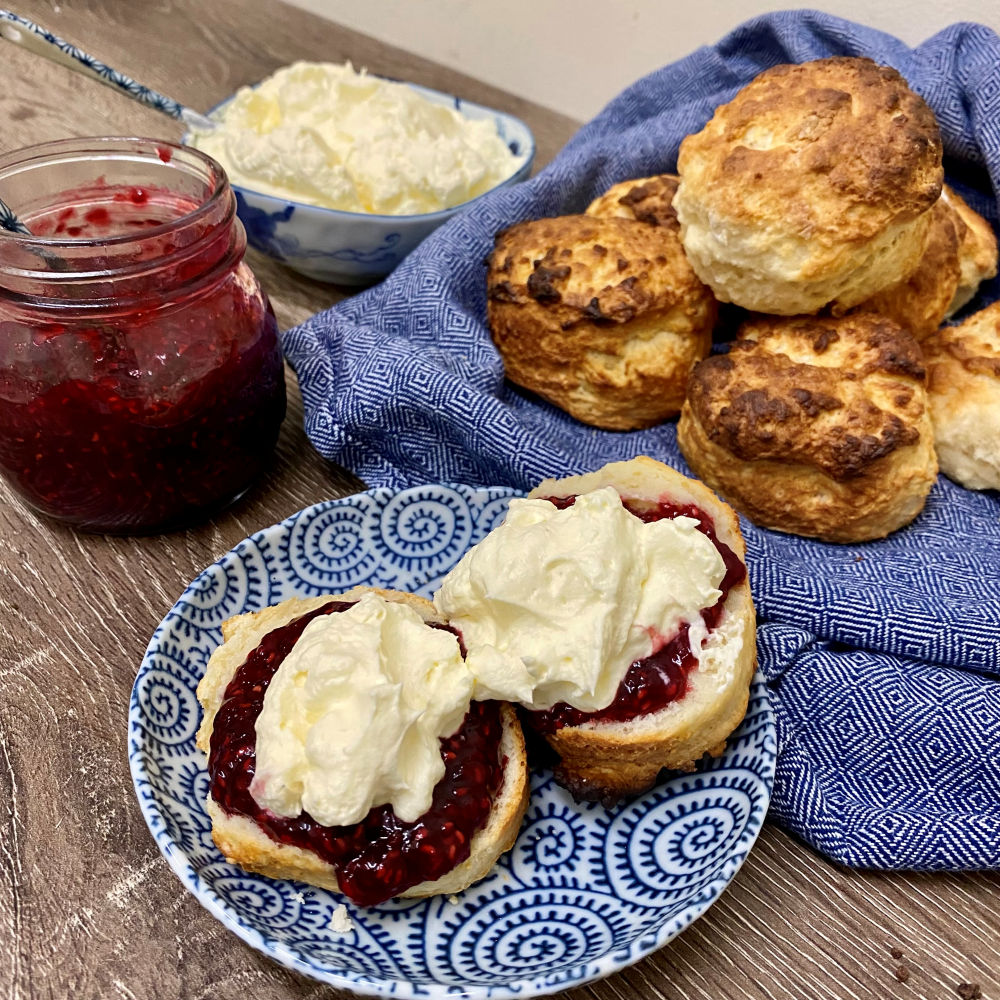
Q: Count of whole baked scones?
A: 7